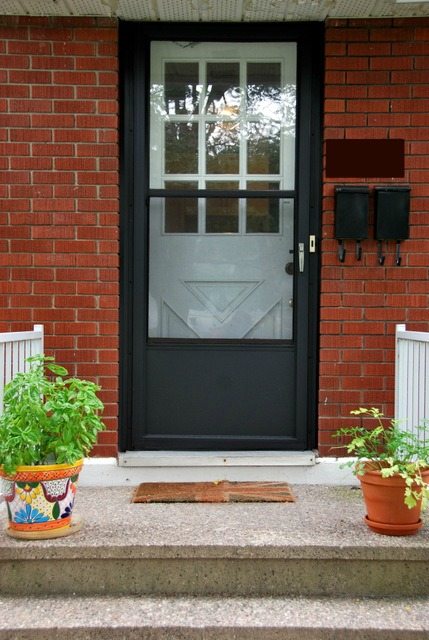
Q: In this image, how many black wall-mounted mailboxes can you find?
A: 2